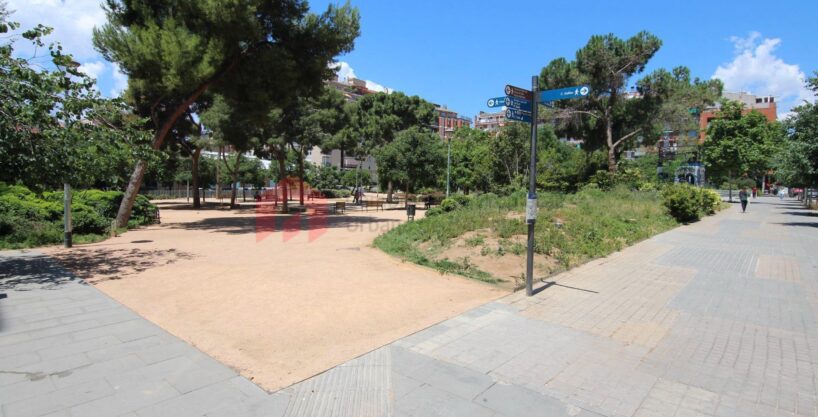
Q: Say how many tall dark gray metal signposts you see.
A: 1